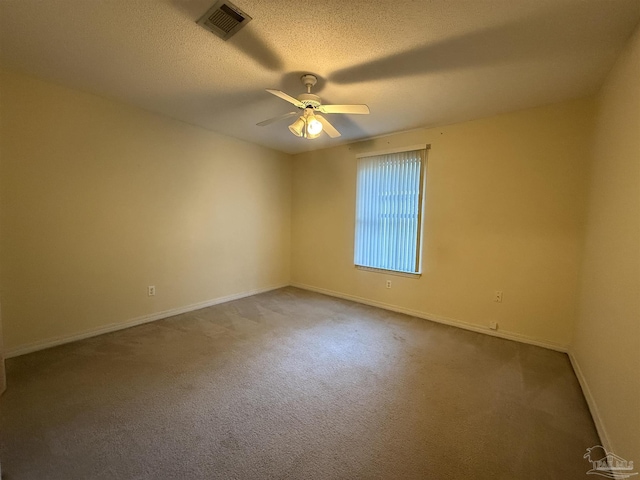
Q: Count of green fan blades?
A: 0